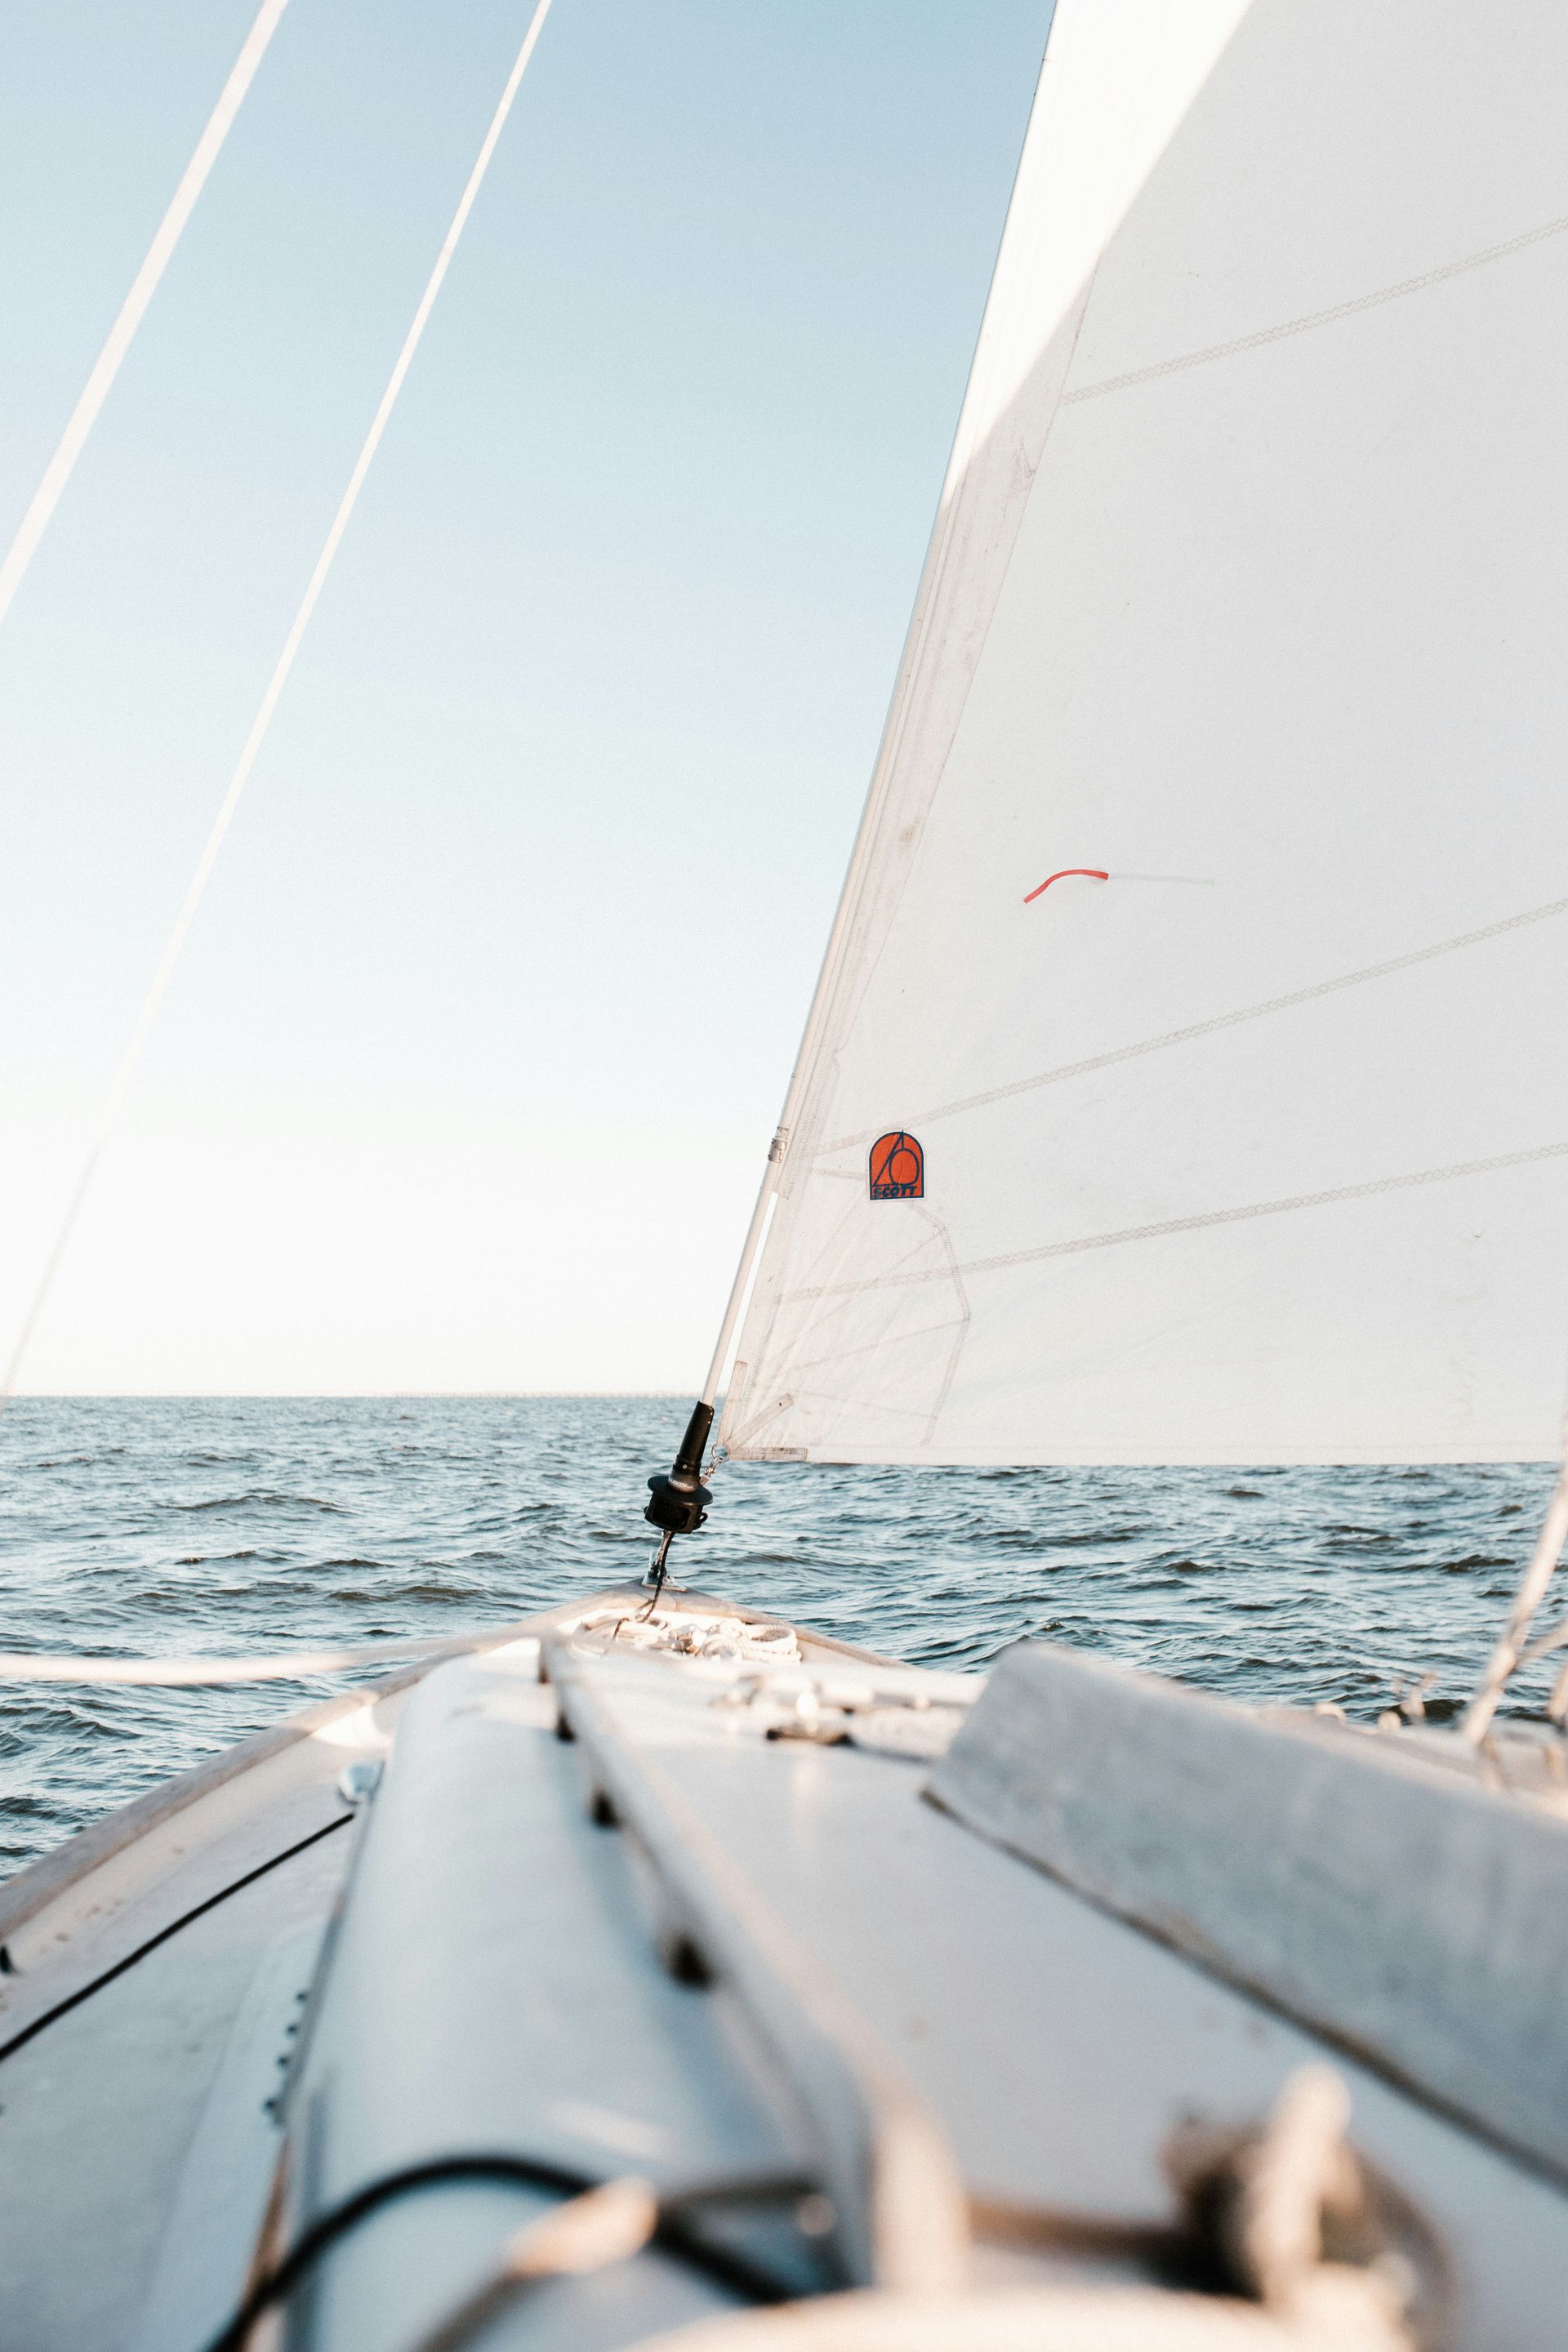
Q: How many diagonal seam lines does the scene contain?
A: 3